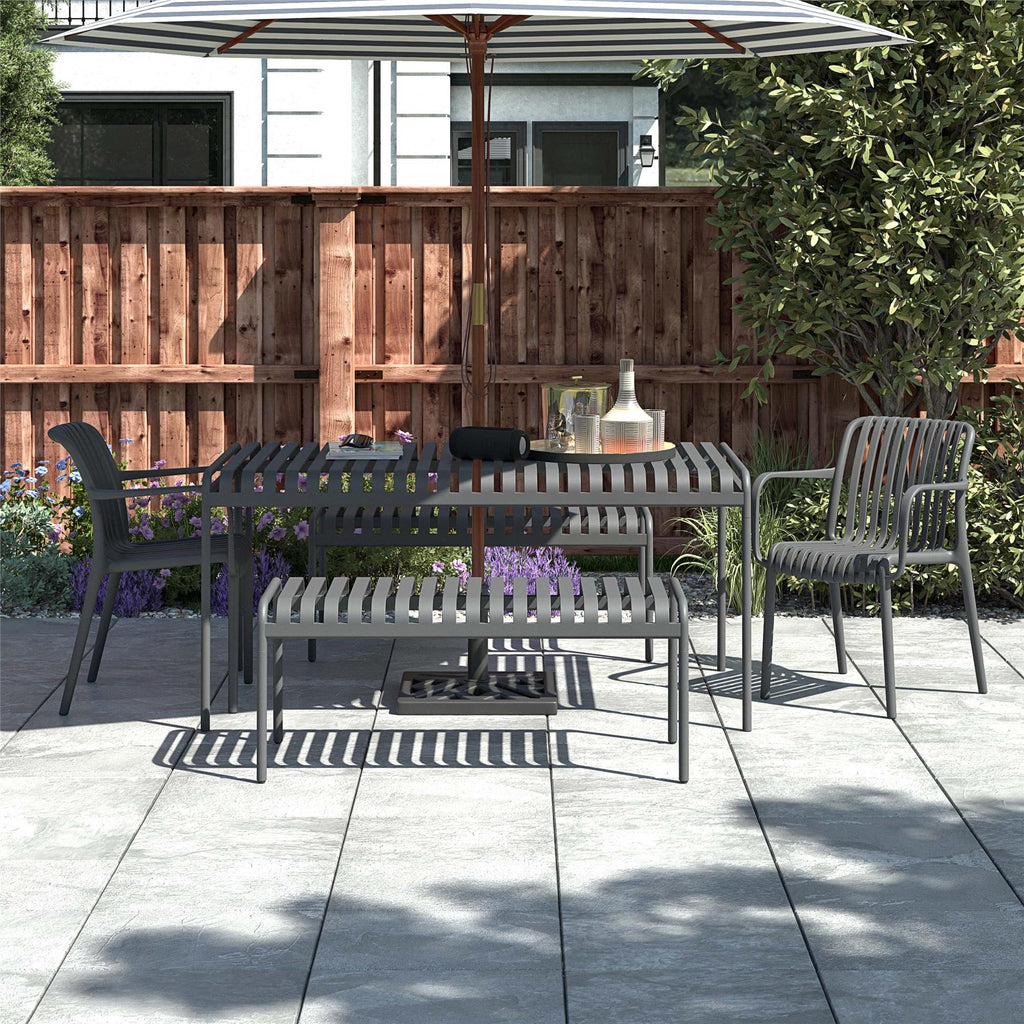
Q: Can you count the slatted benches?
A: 2